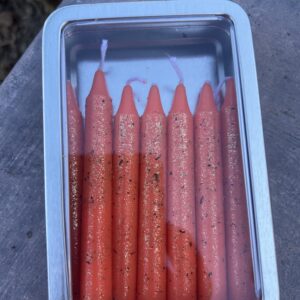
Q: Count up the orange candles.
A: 7